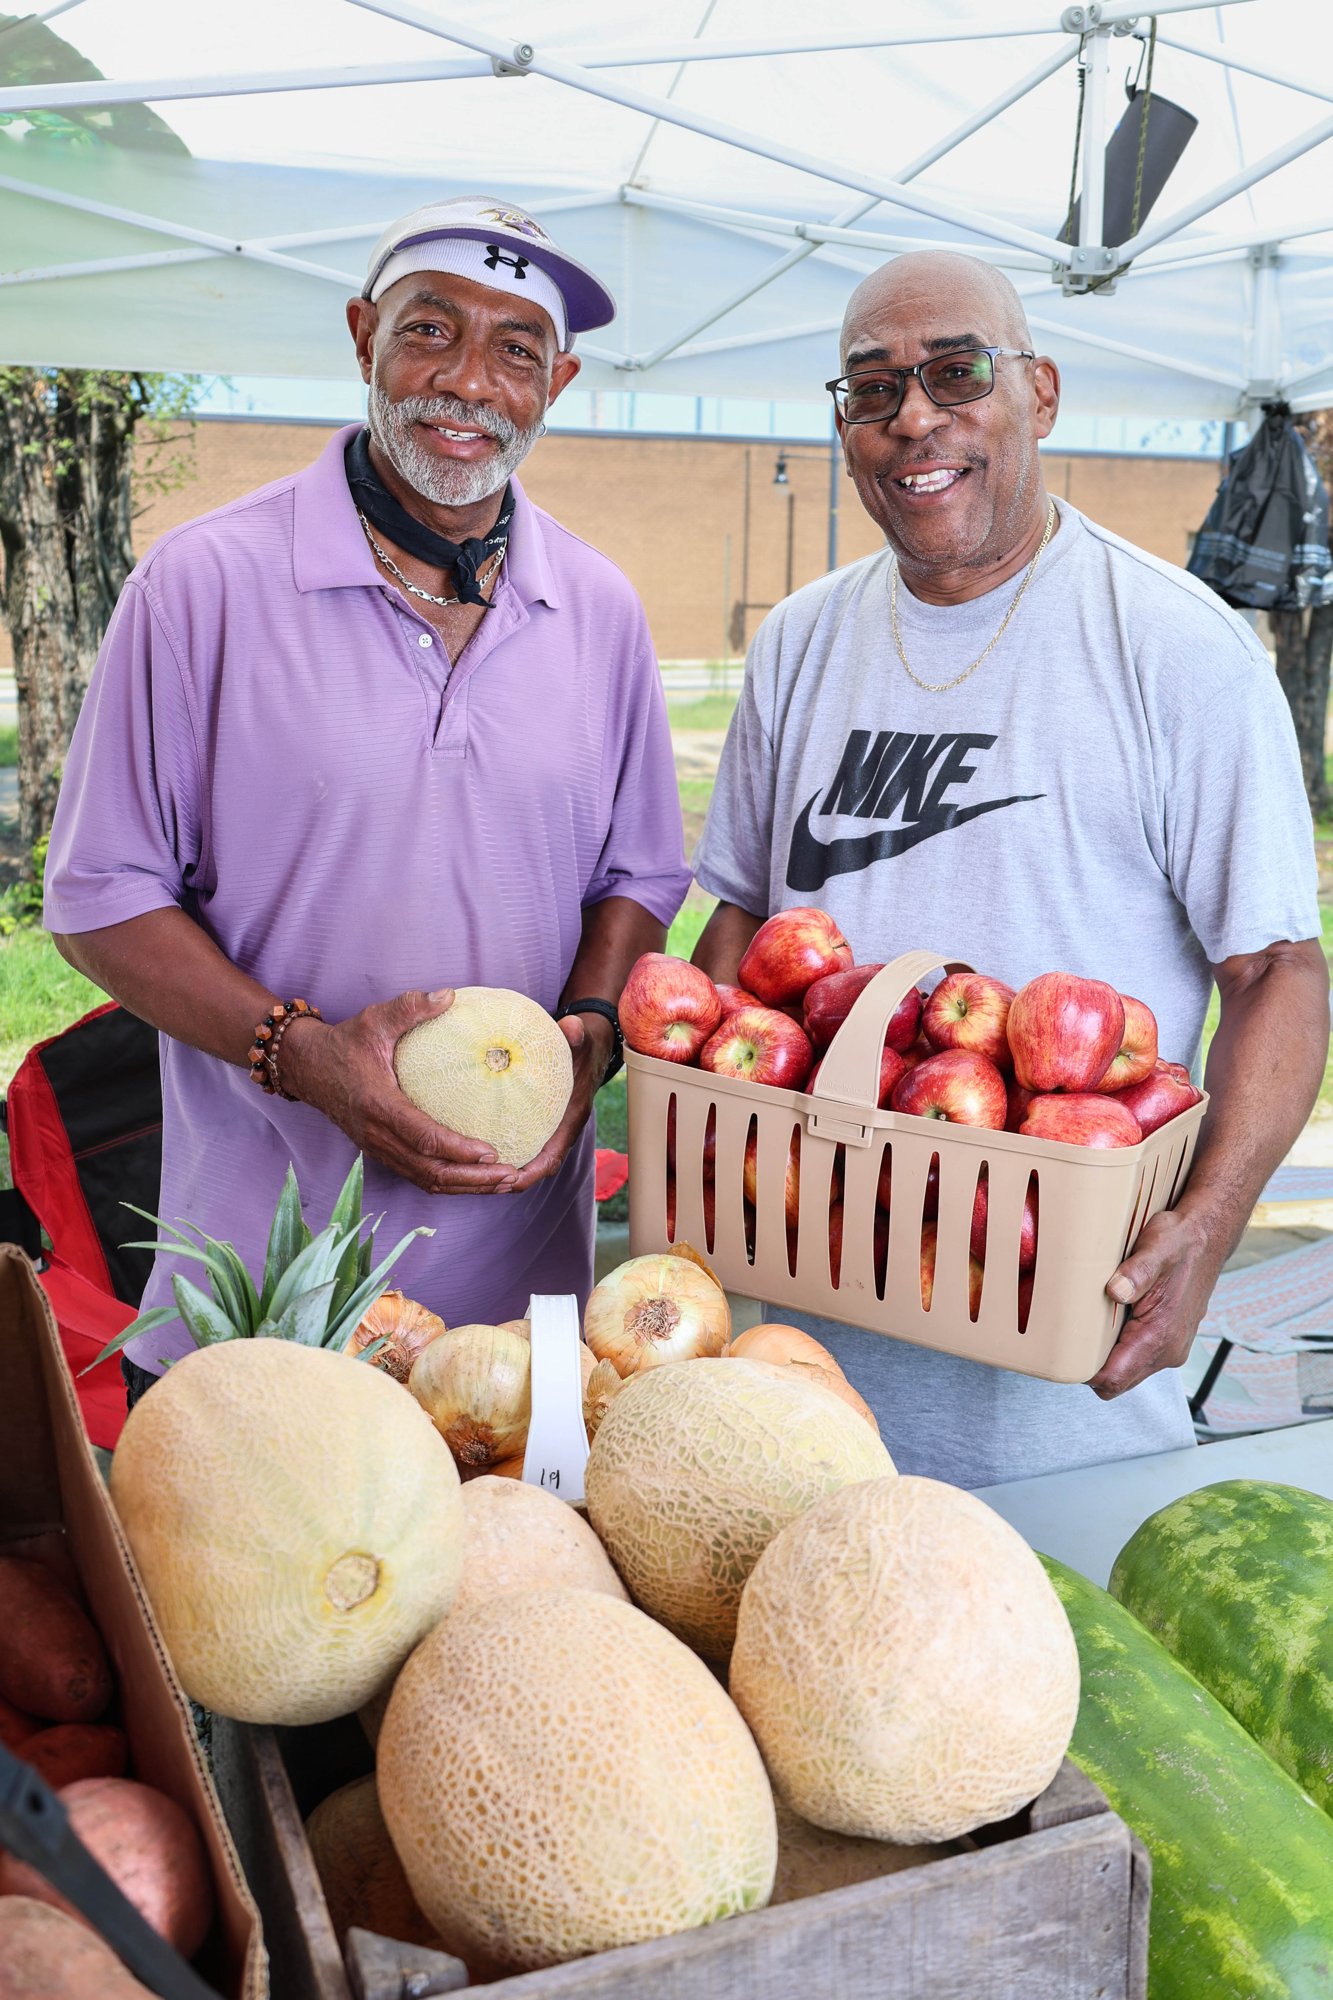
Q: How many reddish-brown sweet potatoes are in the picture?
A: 5